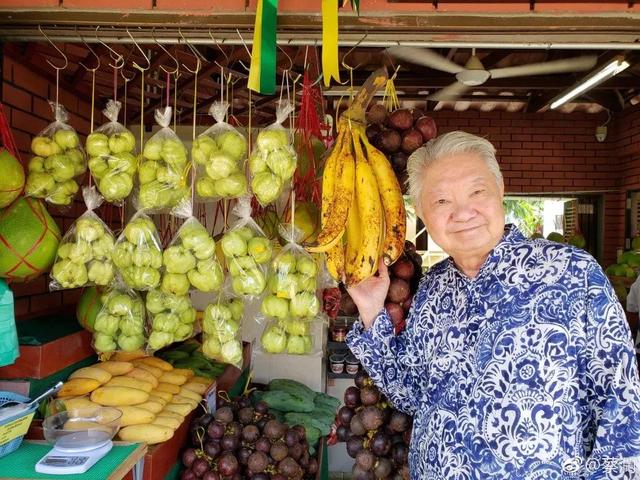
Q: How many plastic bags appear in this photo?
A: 14